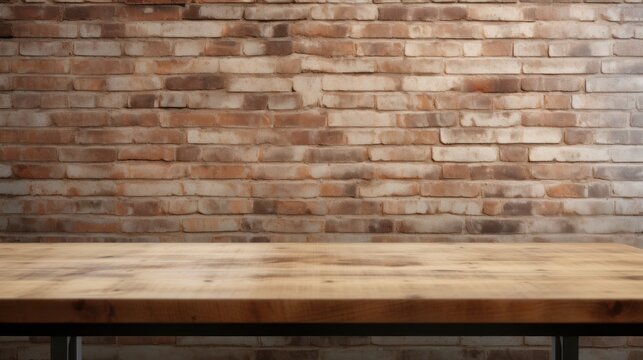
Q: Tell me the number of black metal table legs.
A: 2